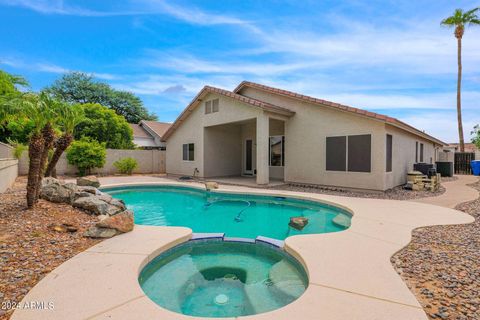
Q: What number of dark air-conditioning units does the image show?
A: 2